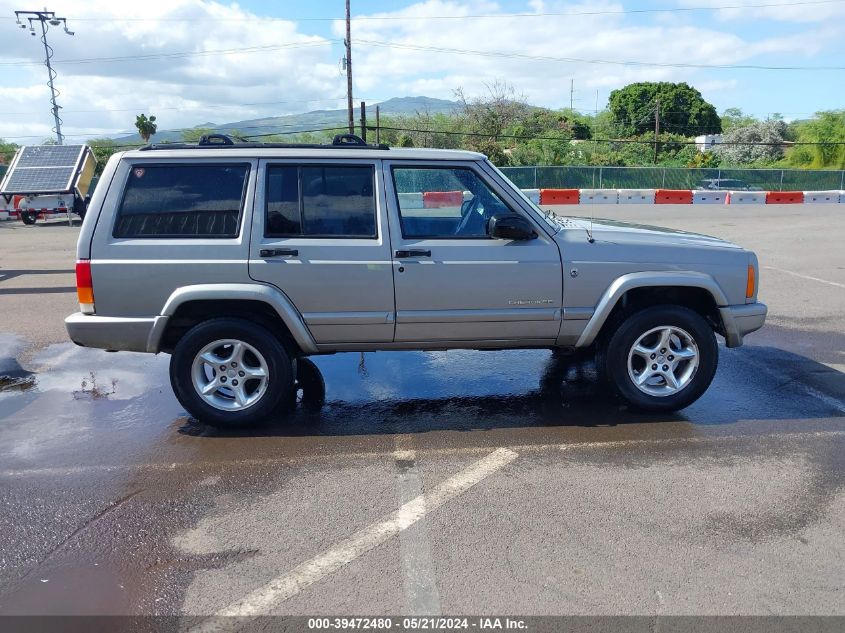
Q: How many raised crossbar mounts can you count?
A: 2